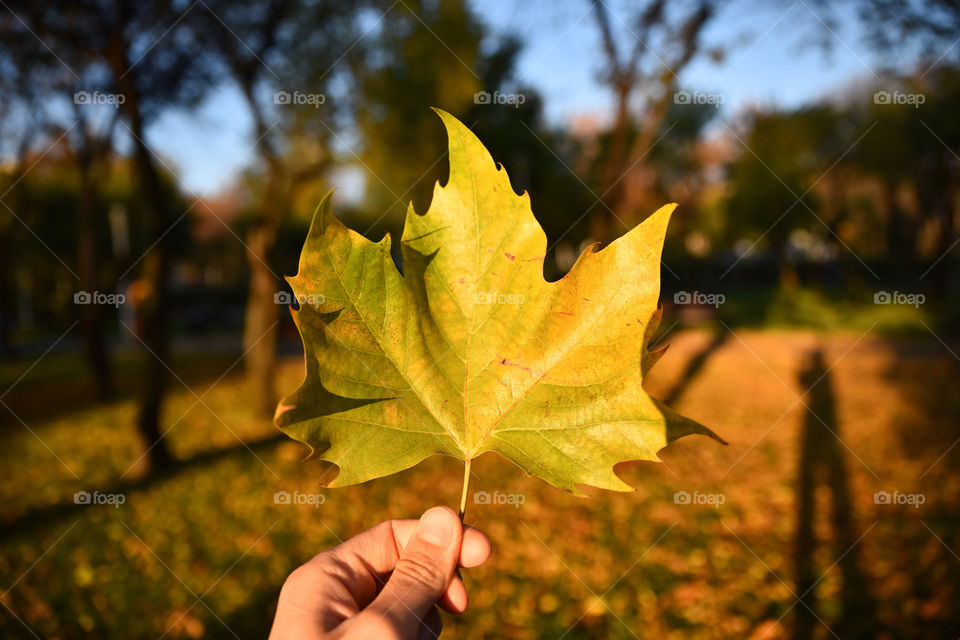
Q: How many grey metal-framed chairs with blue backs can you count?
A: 0